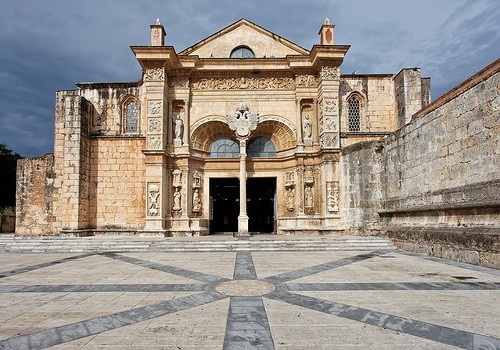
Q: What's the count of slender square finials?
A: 2